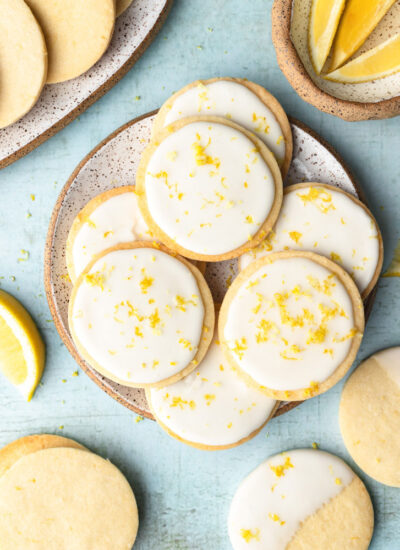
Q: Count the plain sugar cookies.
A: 5